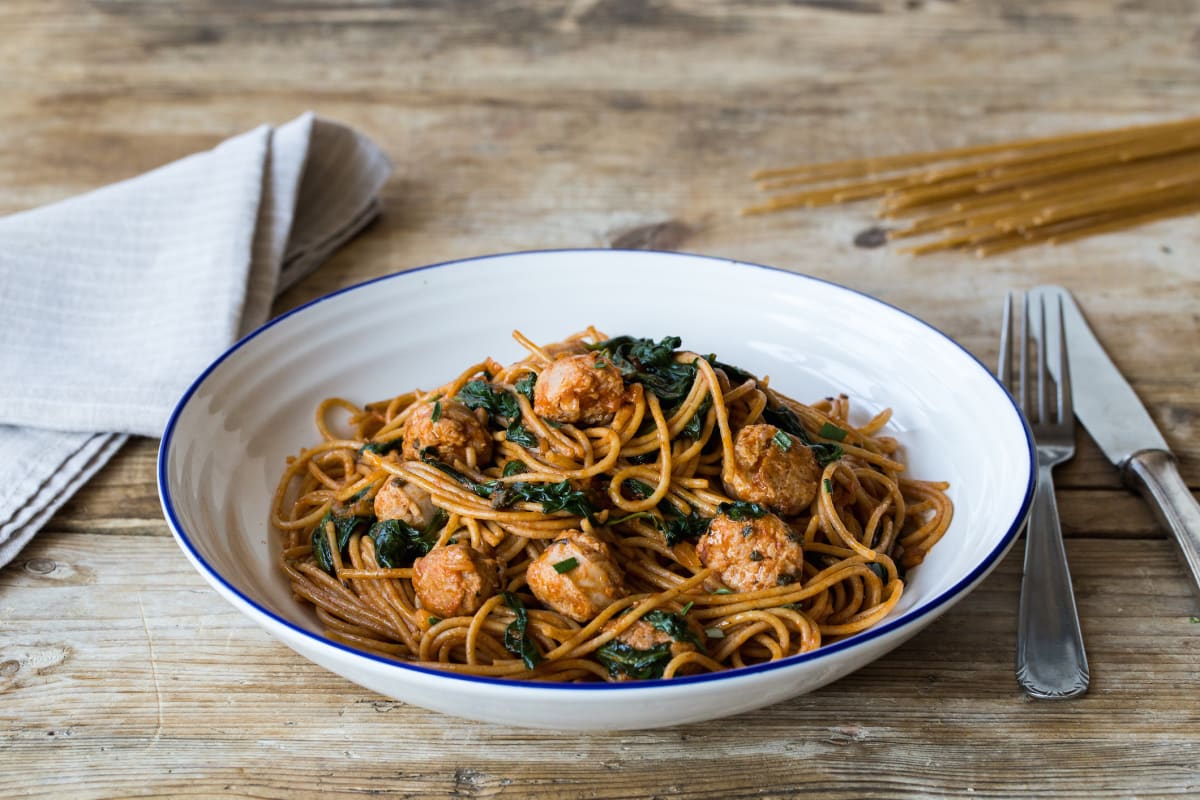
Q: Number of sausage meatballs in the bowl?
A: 8